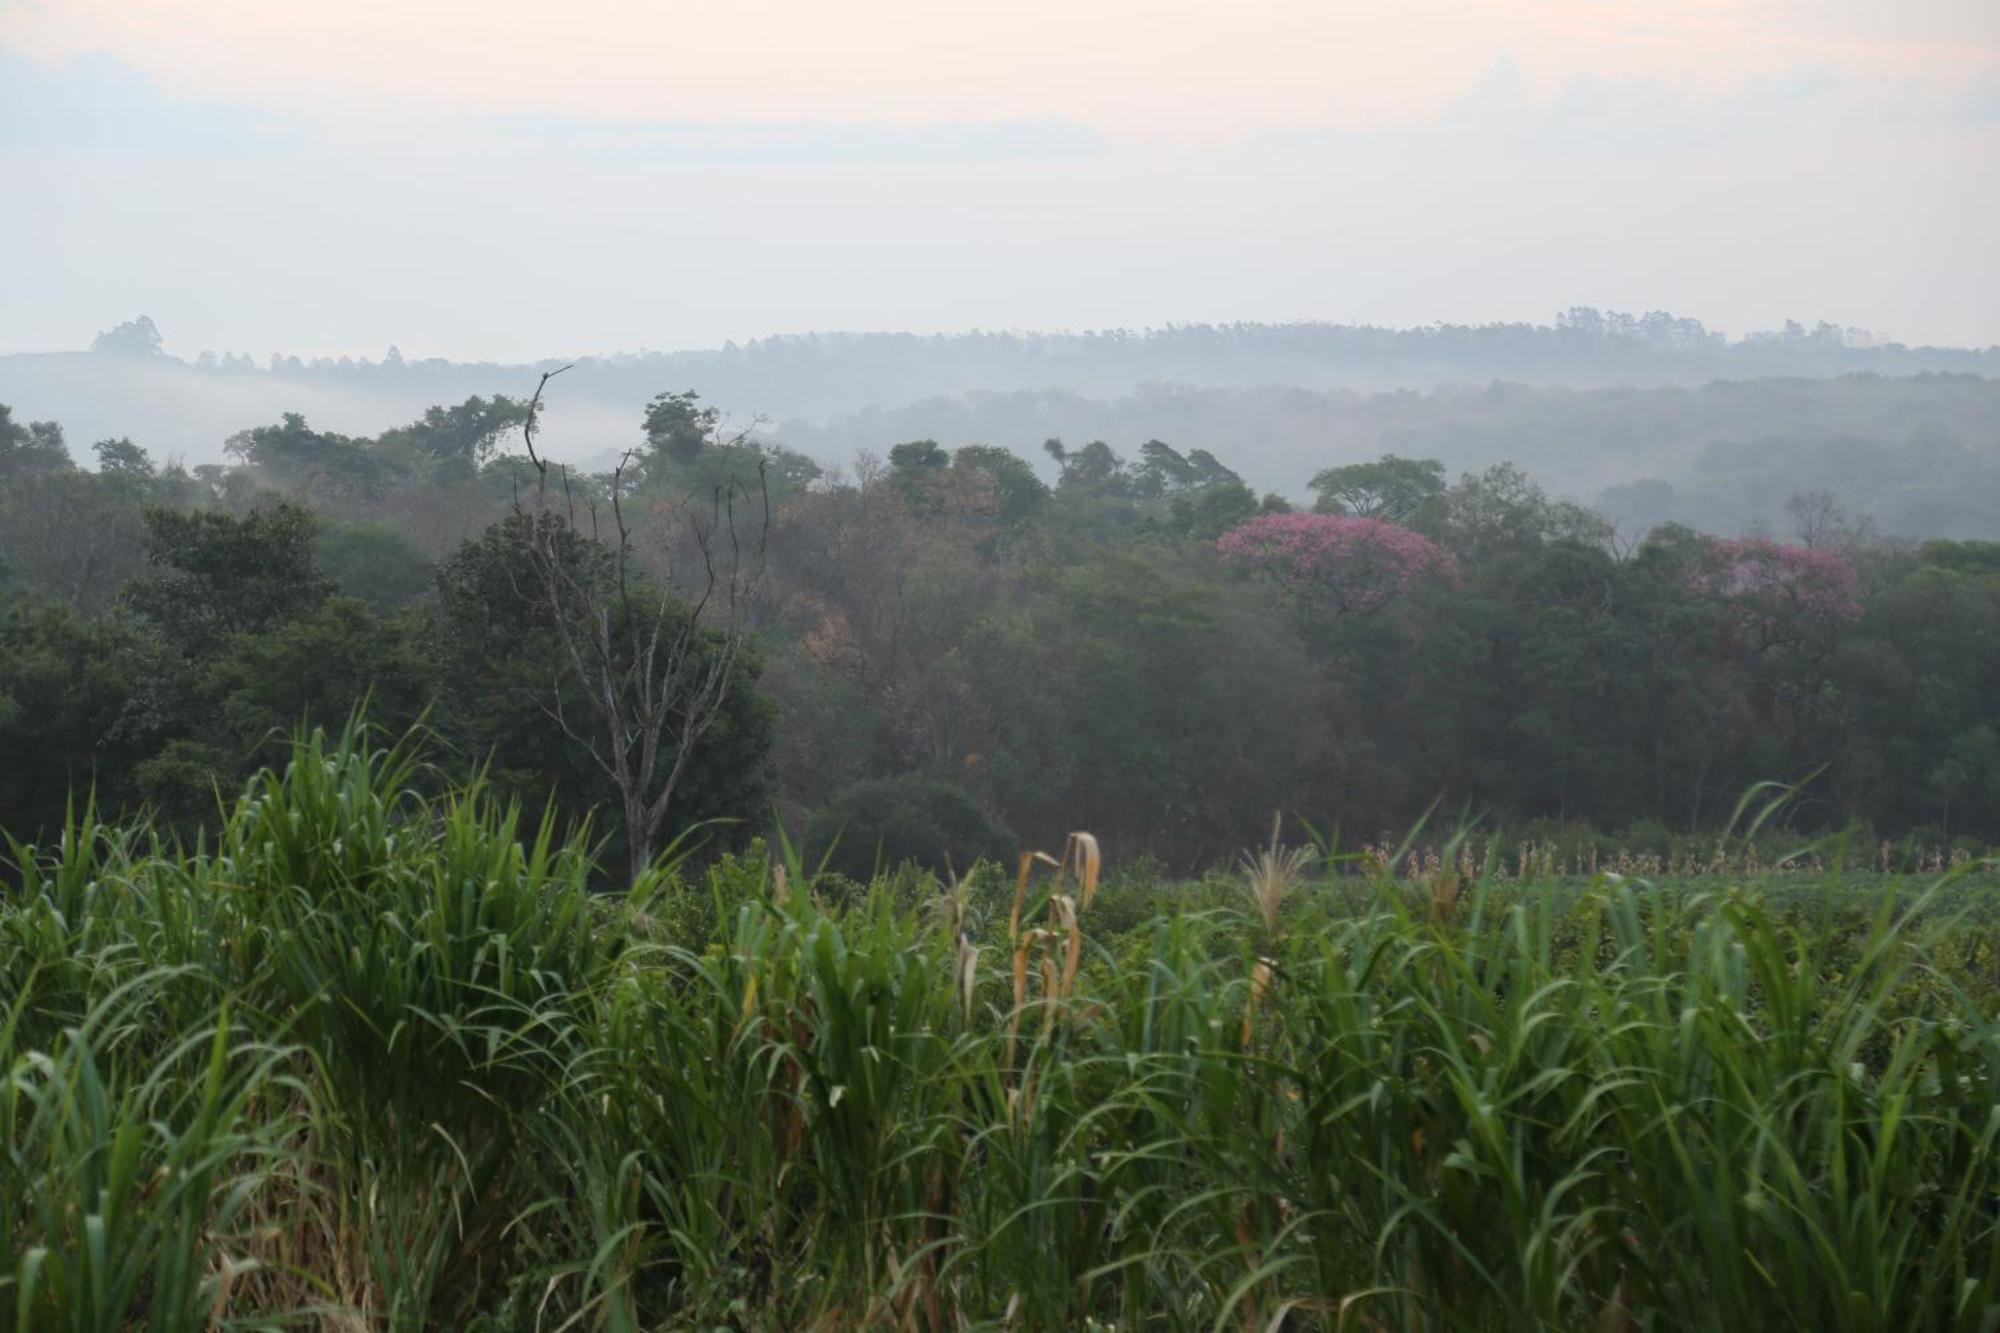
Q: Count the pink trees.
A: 2